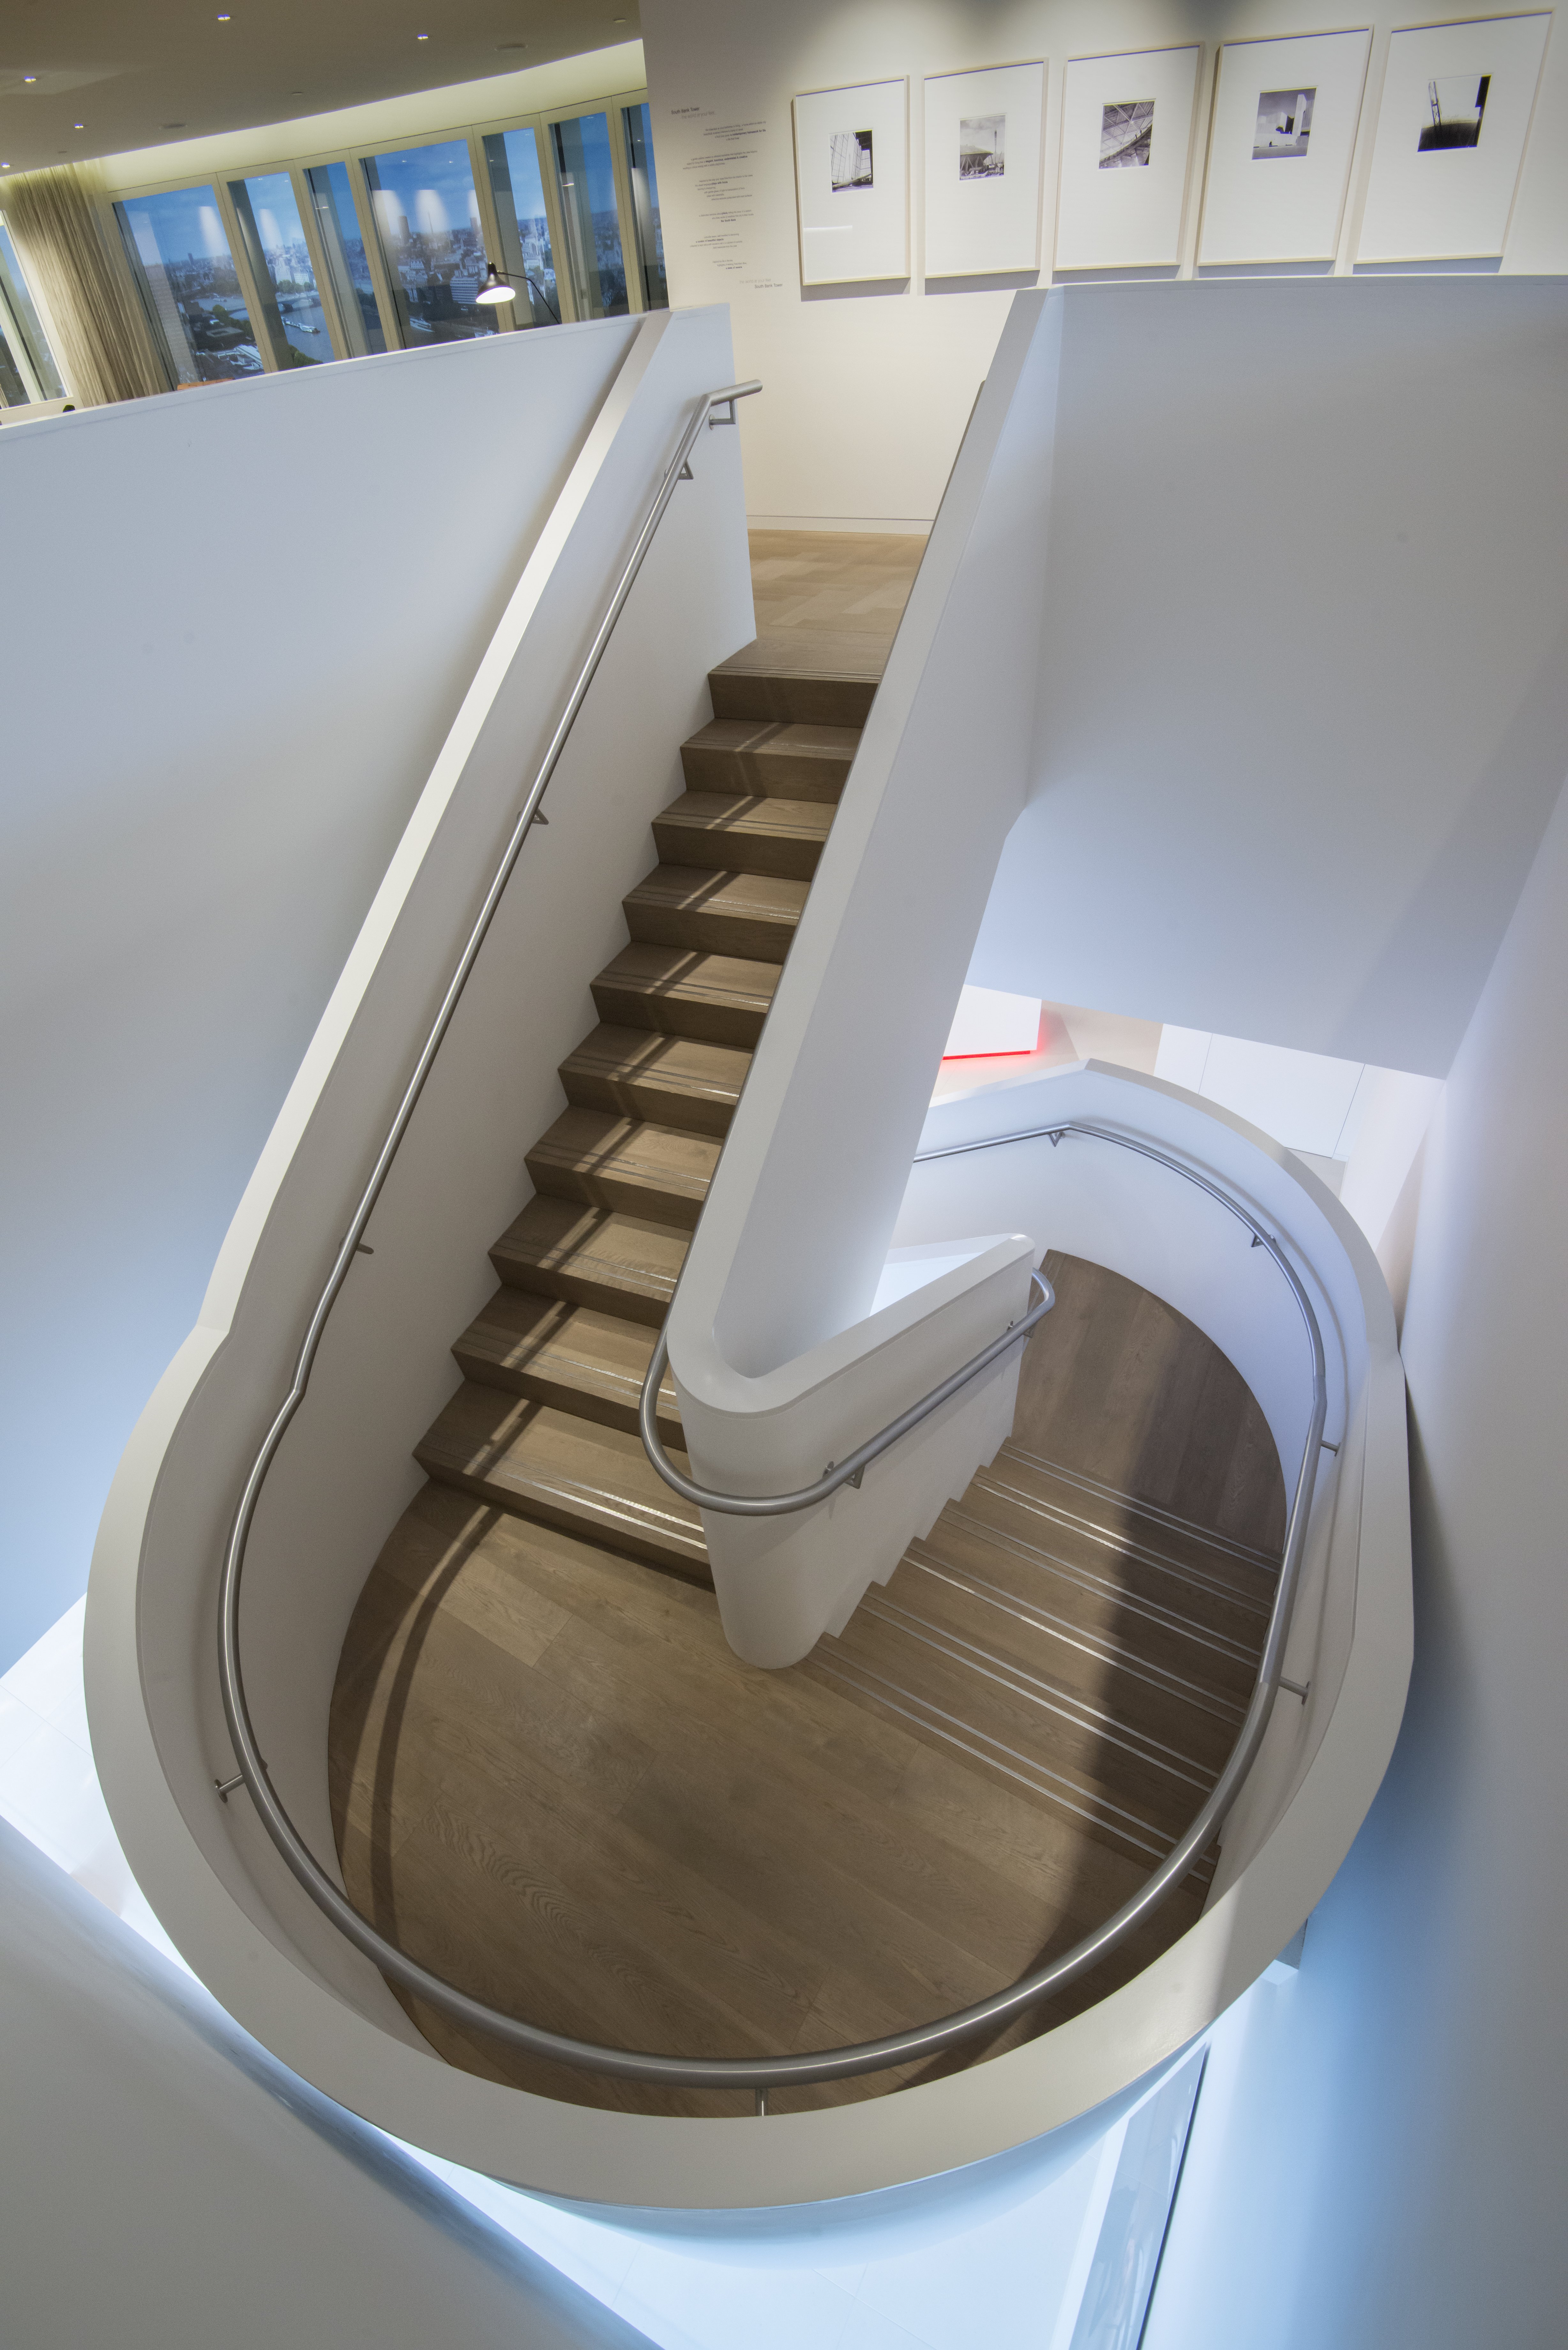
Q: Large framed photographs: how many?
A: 5